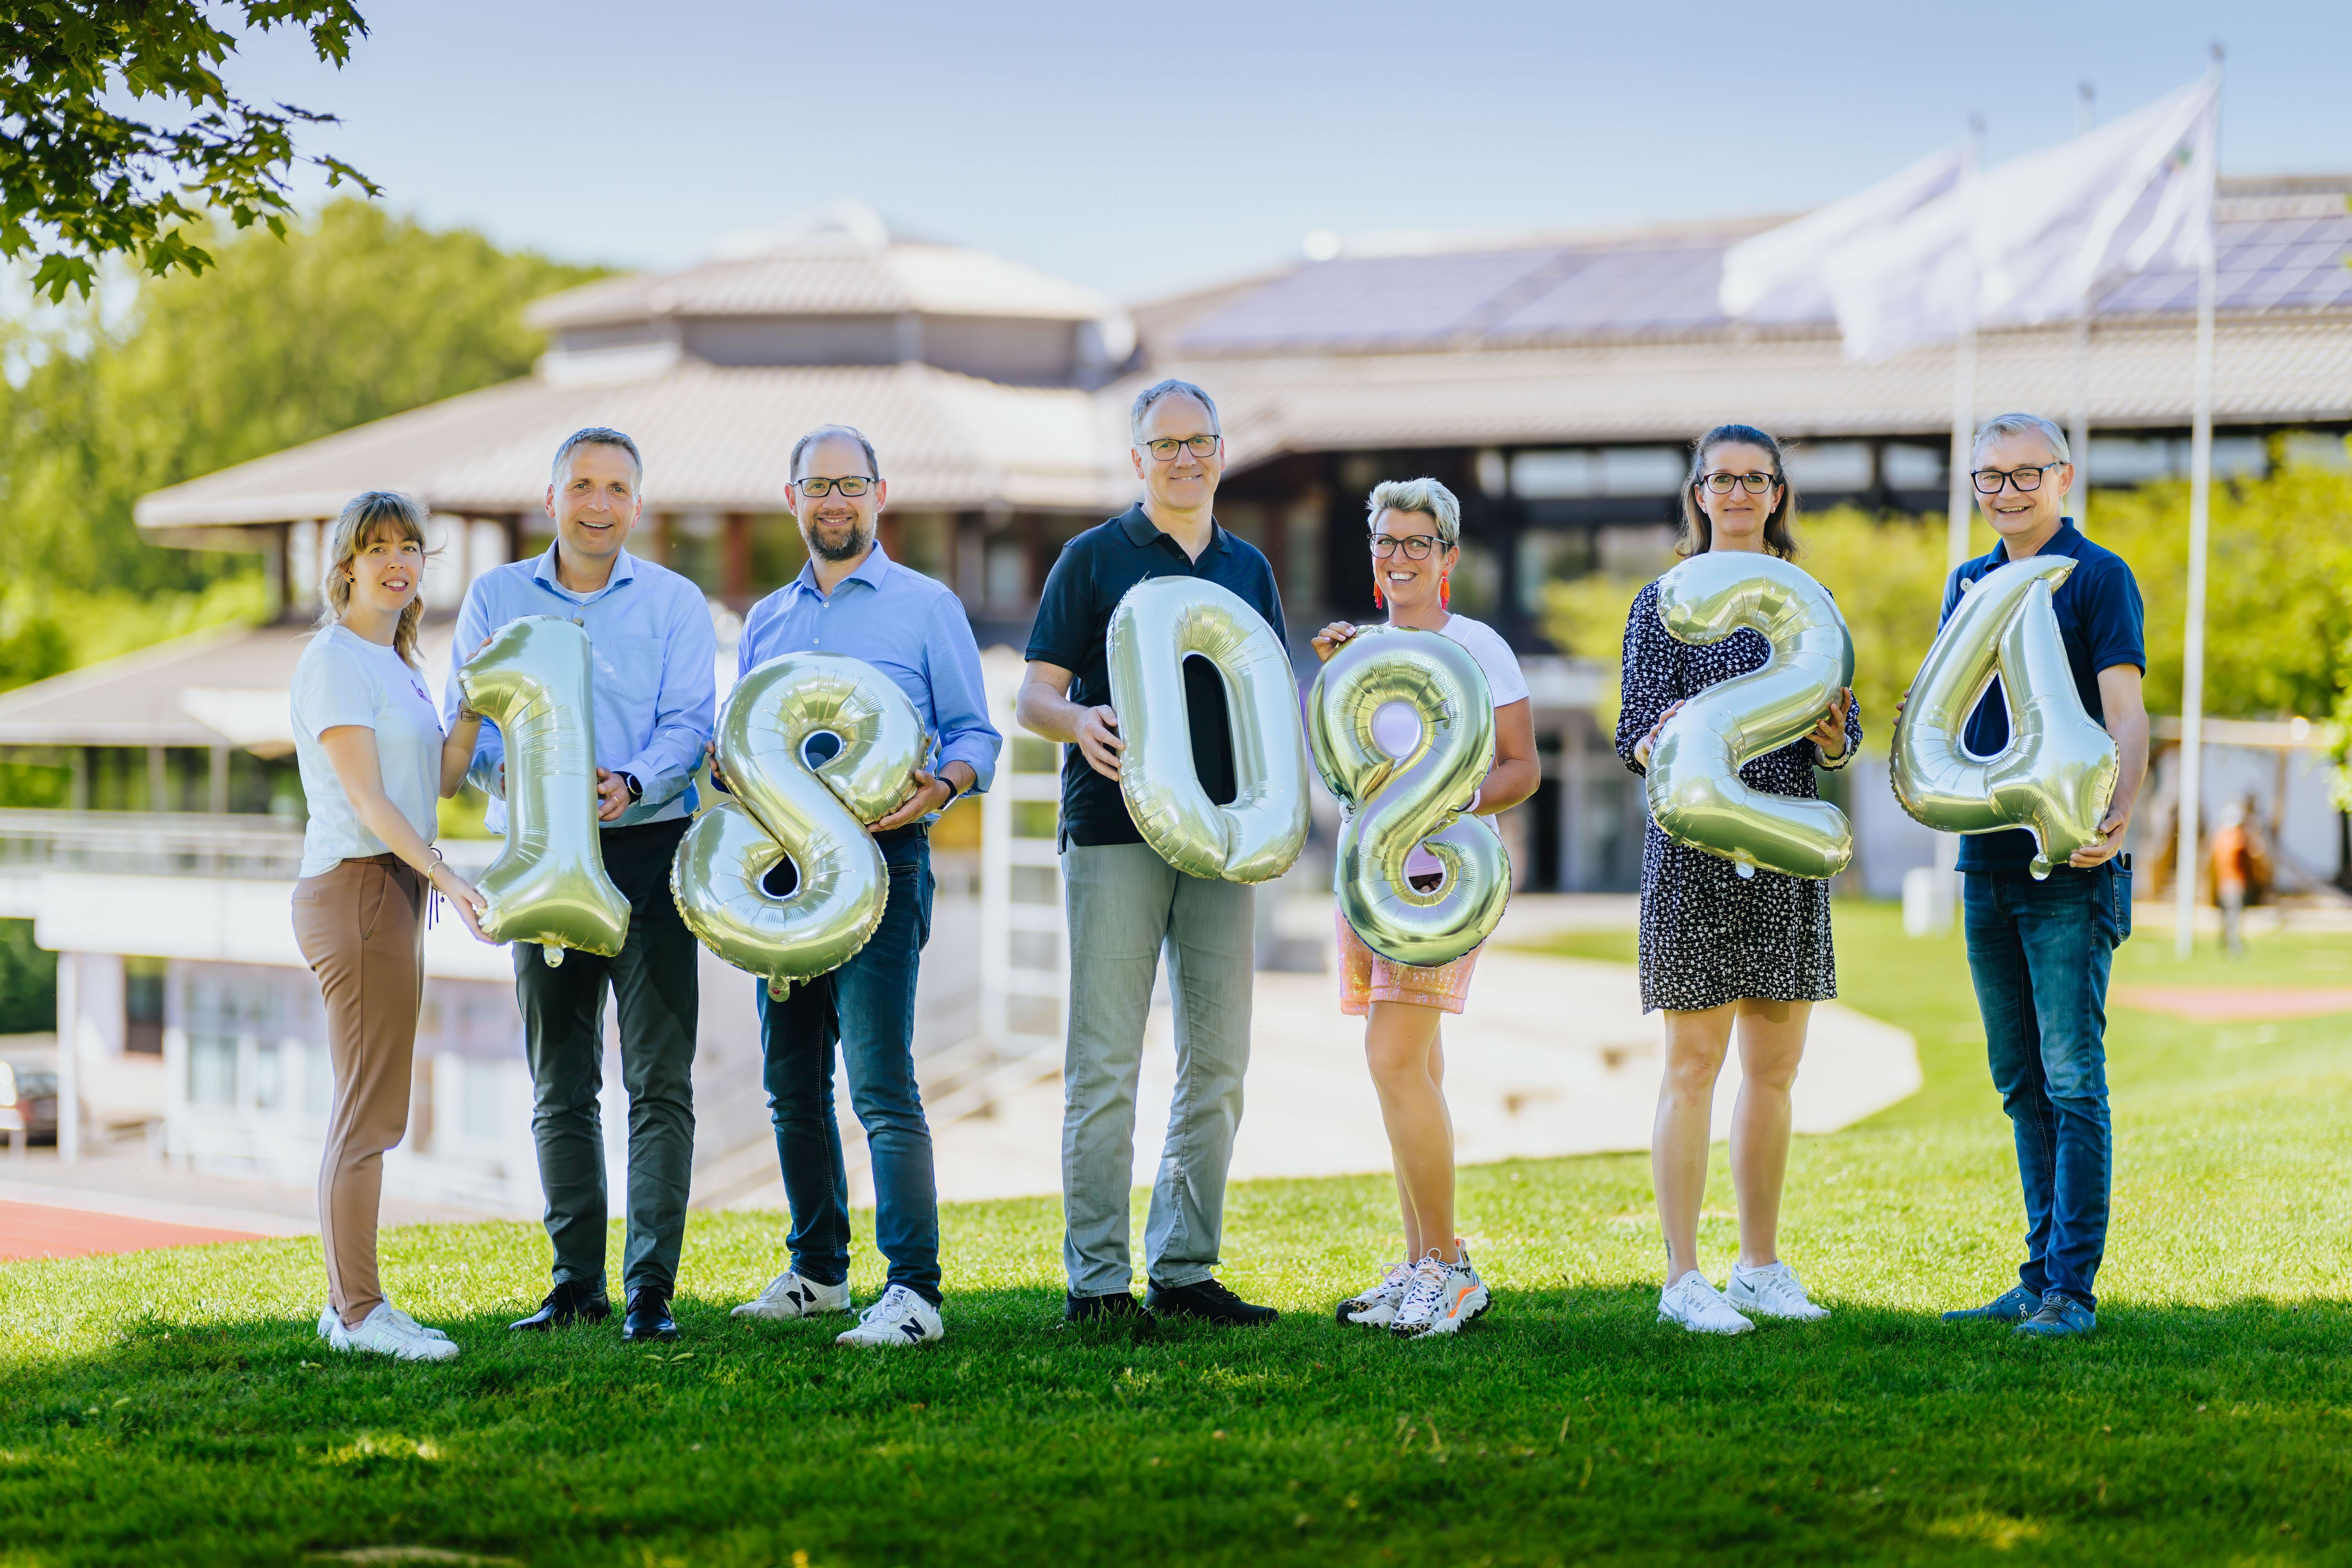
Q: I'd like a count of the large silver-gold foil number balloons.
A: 6